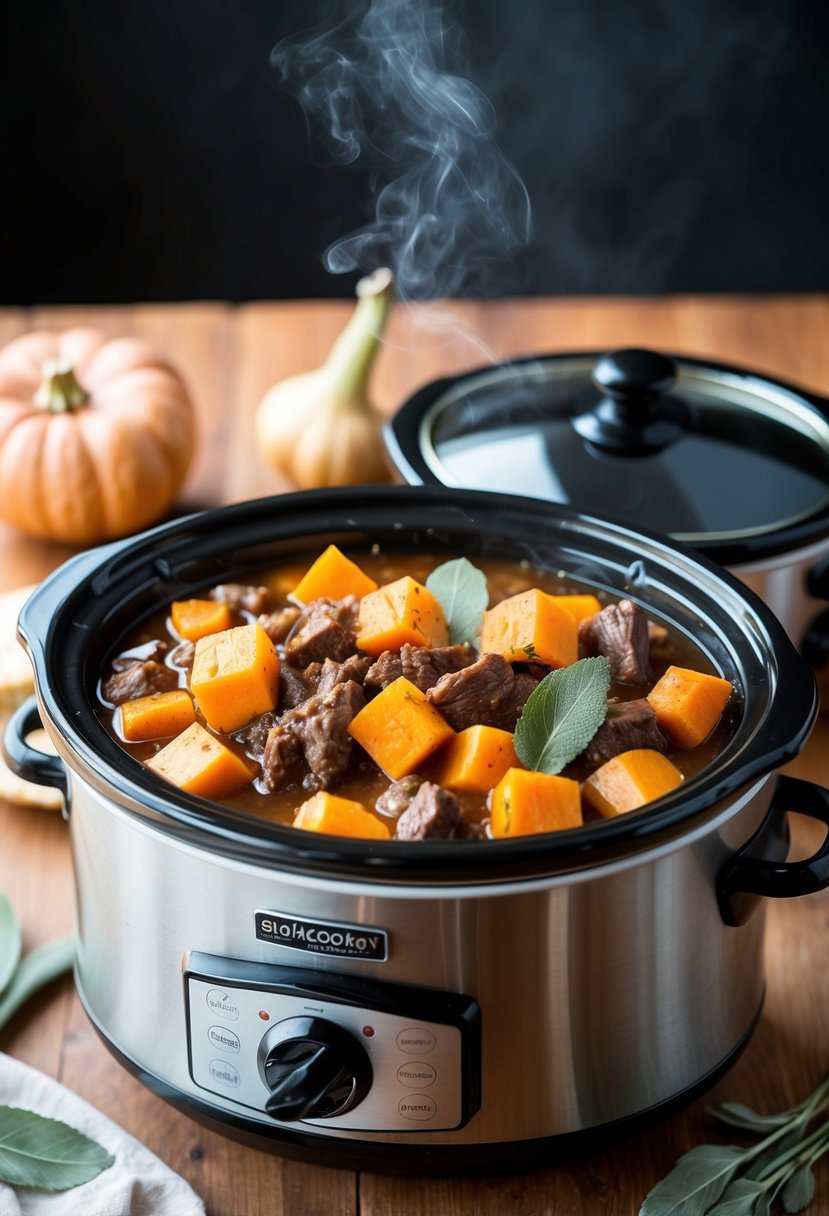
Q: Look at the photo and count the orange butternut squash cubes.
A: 14